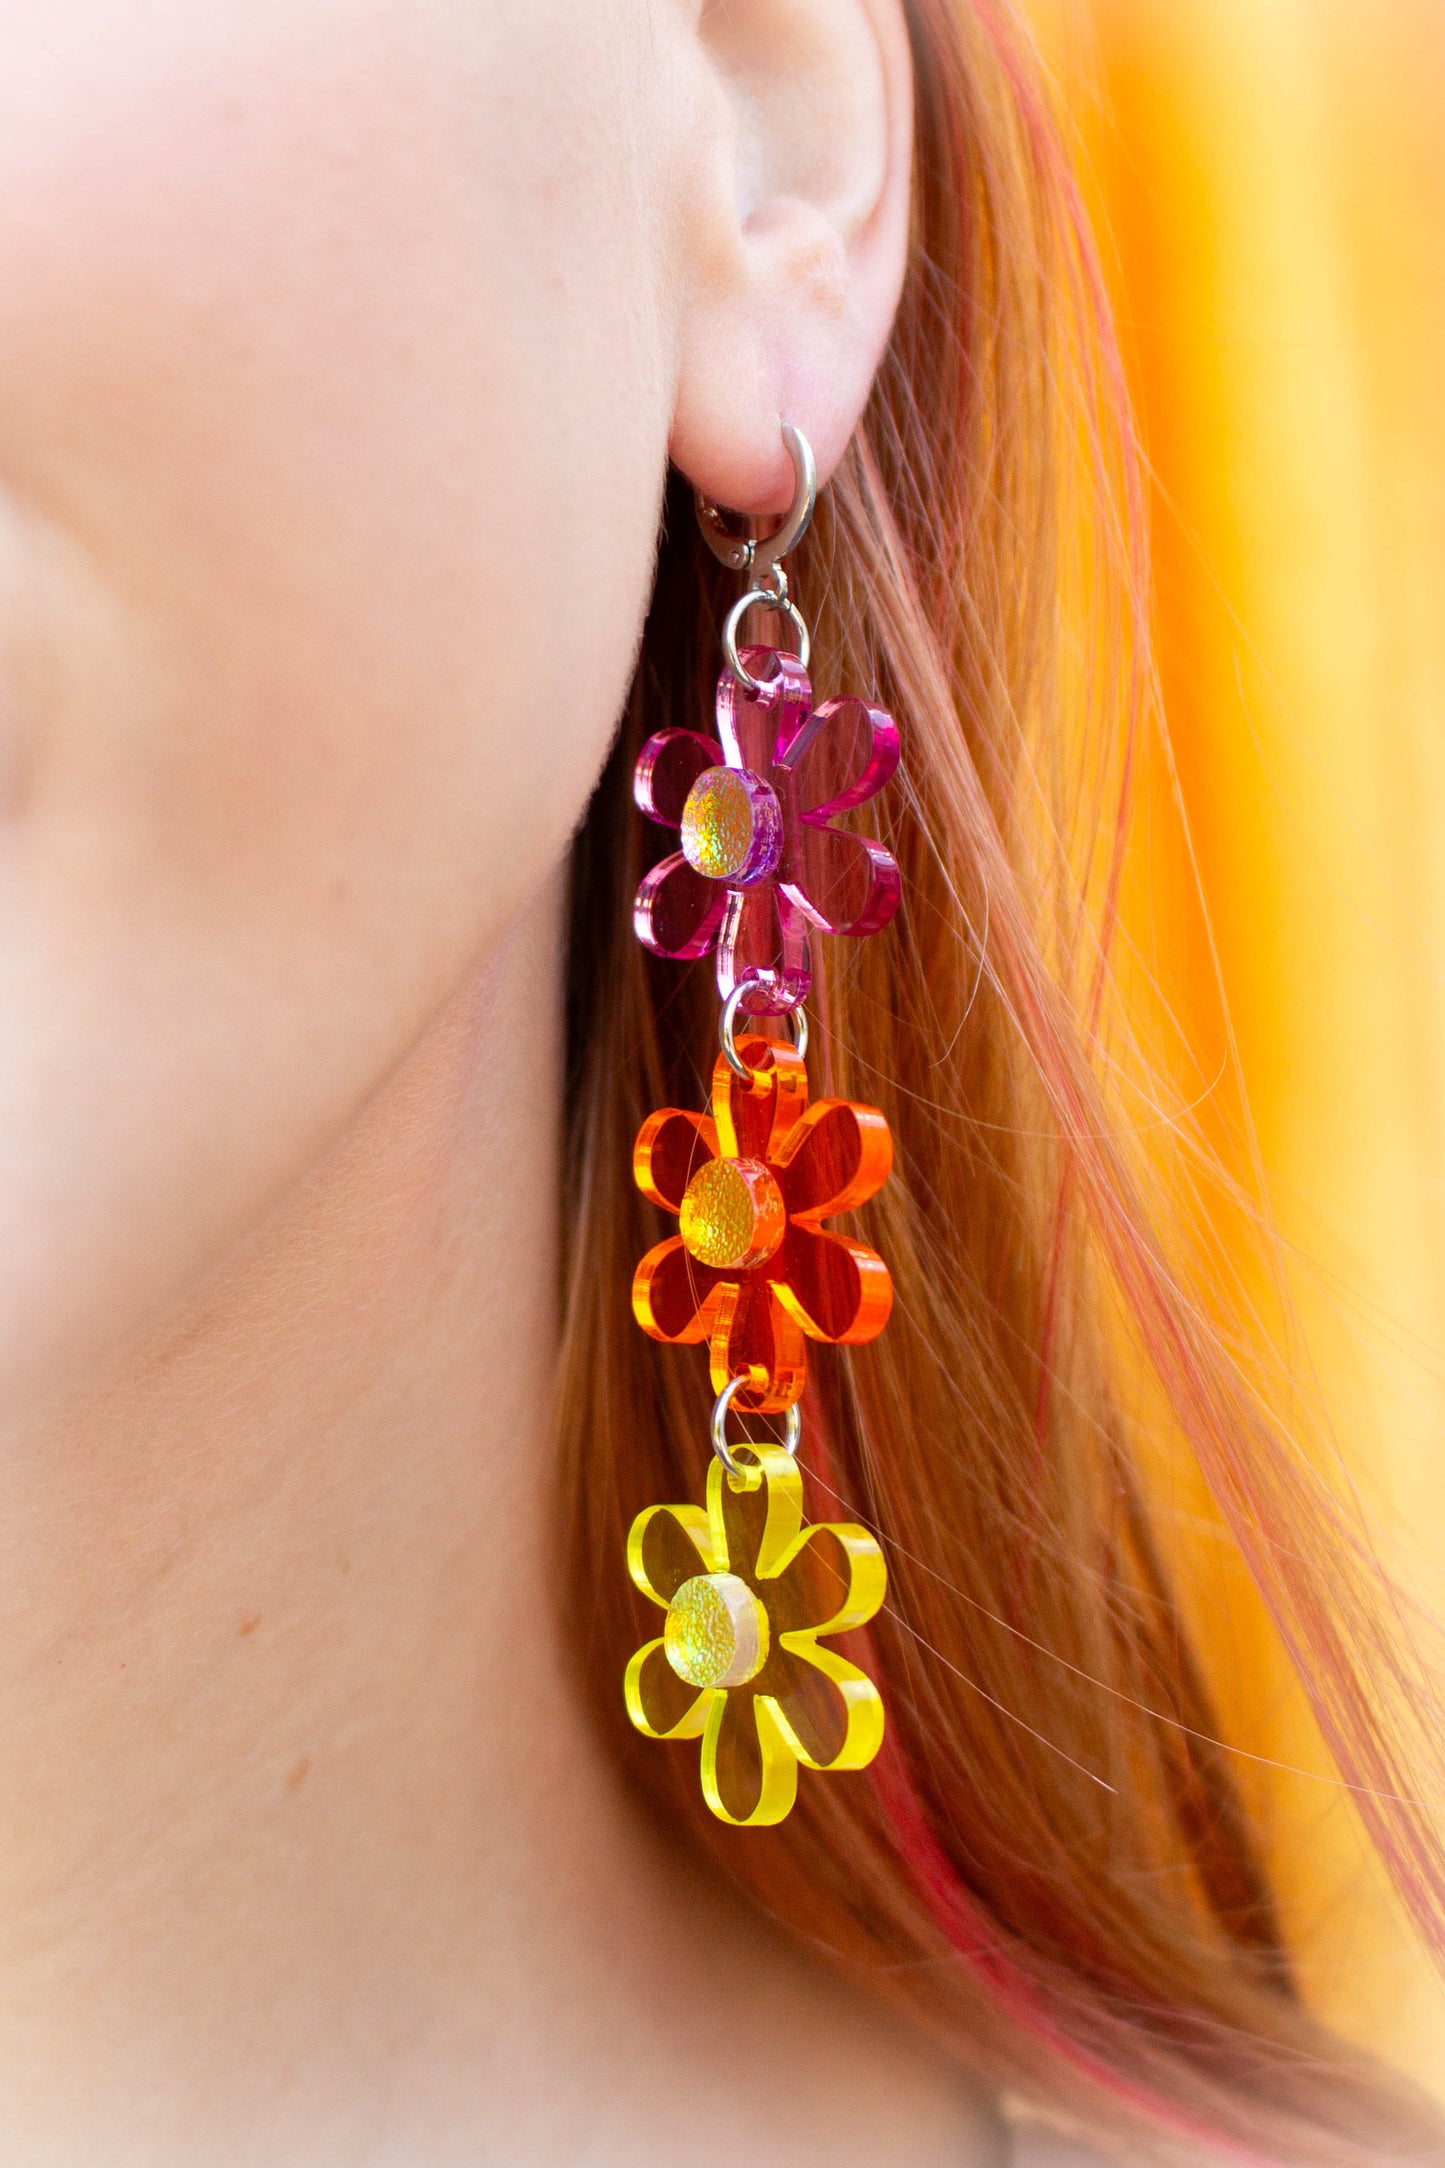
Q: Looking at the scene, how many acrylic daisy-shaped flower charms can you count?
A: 3